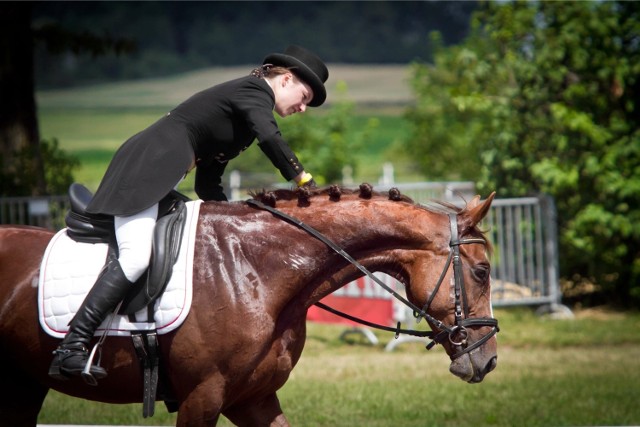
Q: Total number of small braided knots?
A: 5